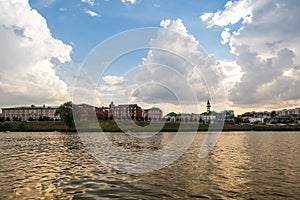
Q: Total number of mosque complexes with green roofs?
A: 1